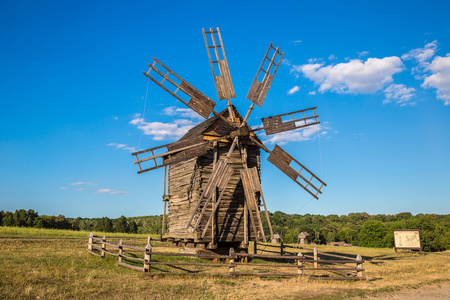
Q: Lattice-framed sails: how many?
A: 8